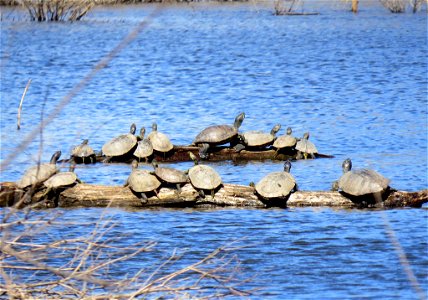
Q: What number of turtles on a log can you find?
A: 15